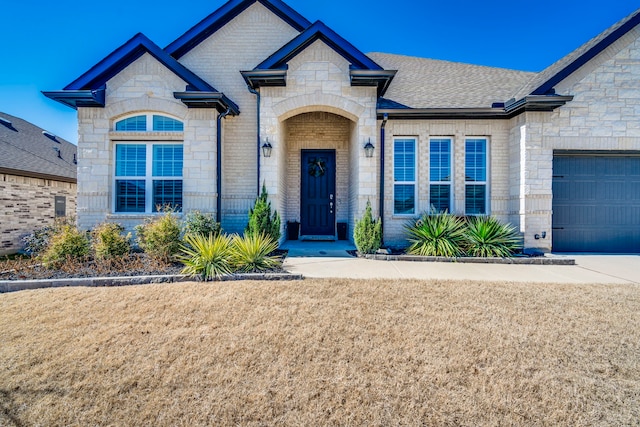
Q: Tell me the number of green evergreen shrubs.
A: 2